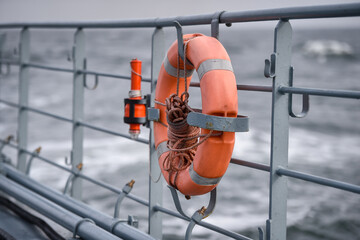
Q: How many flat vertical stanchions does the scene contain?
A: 4